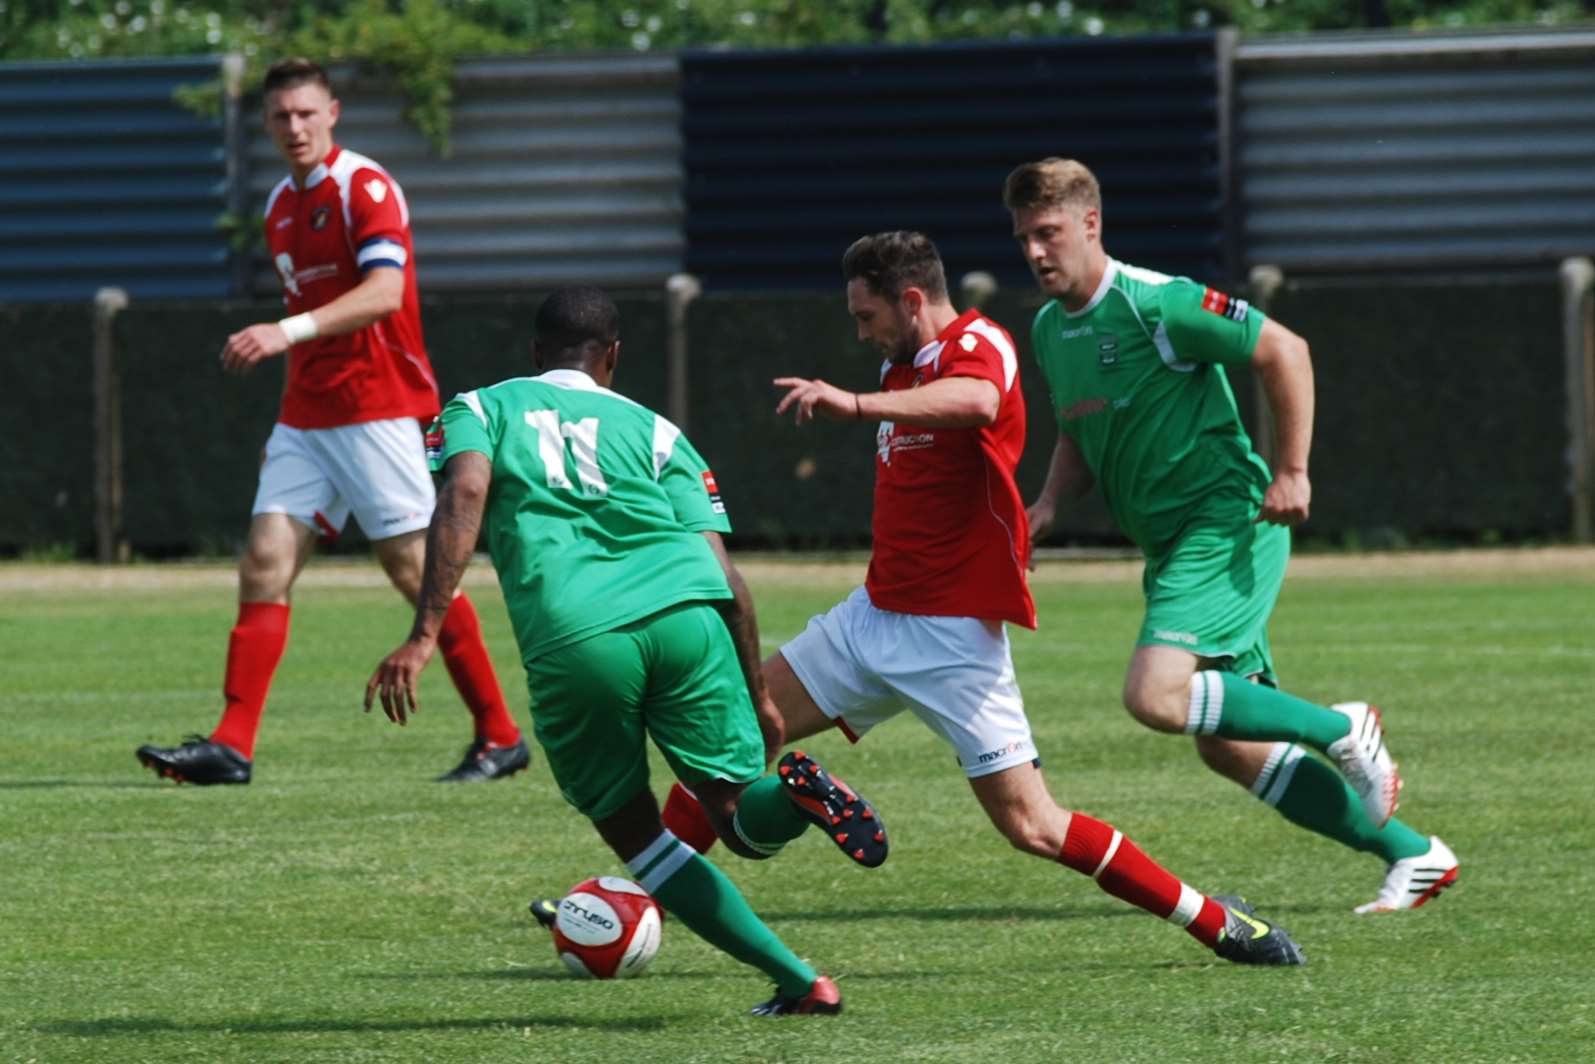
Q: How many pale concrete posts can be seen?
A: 5